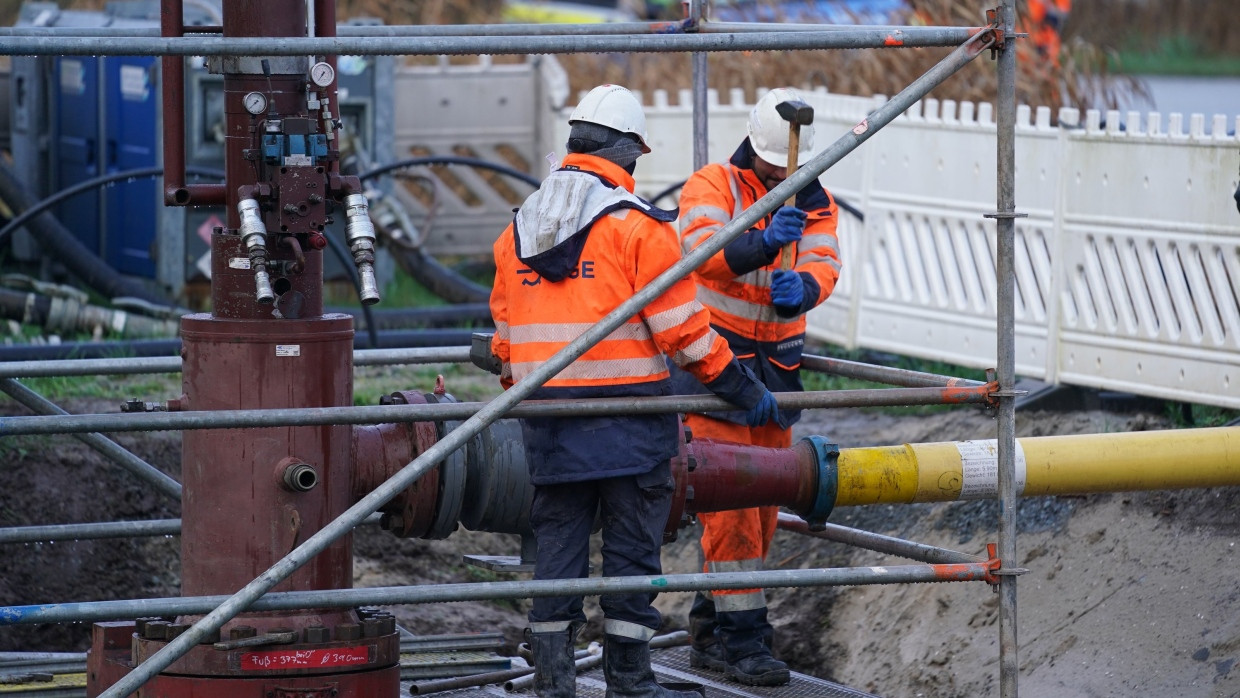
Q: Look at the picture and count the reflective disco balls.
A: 0